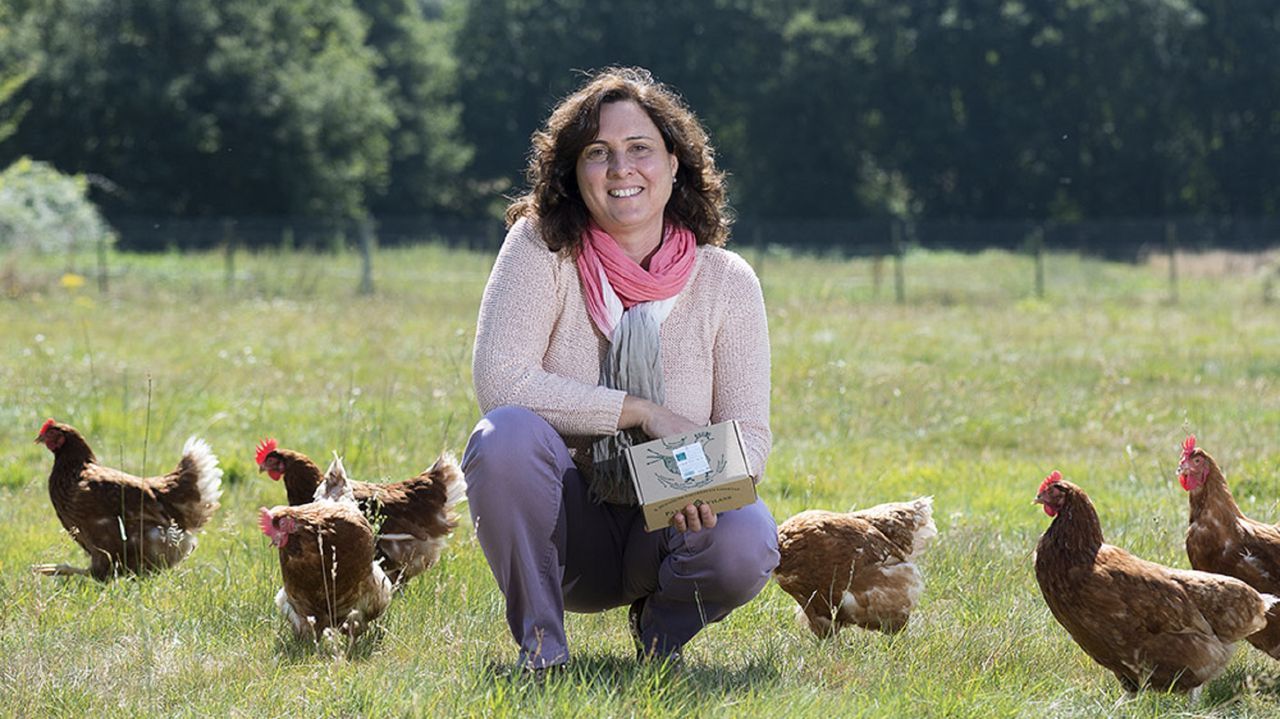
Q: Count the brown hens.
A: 6